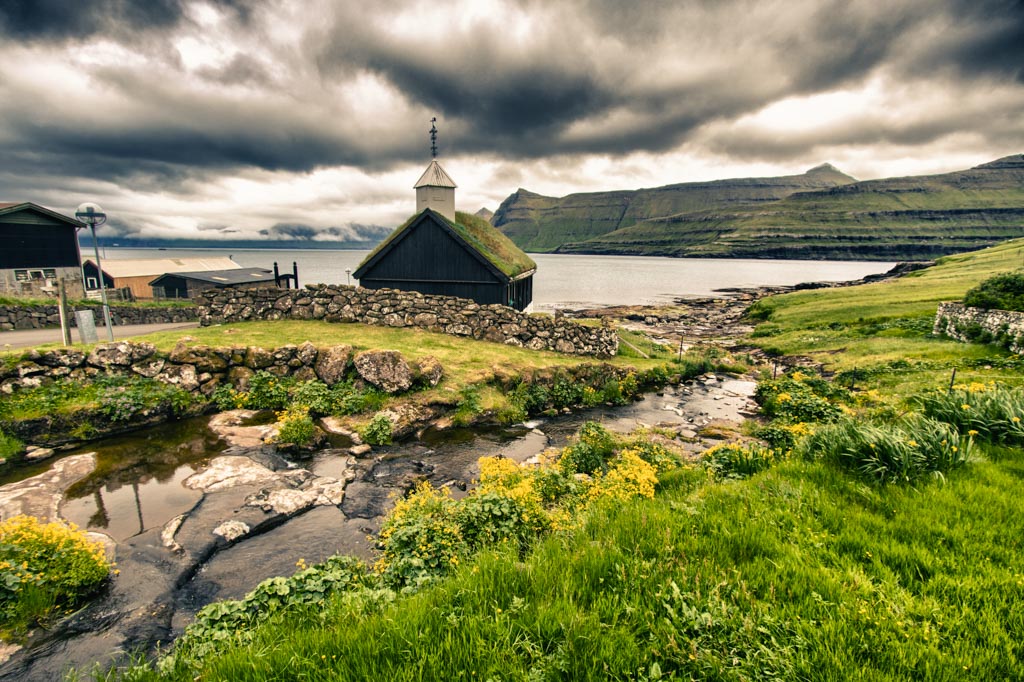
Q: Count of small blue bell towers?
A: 0